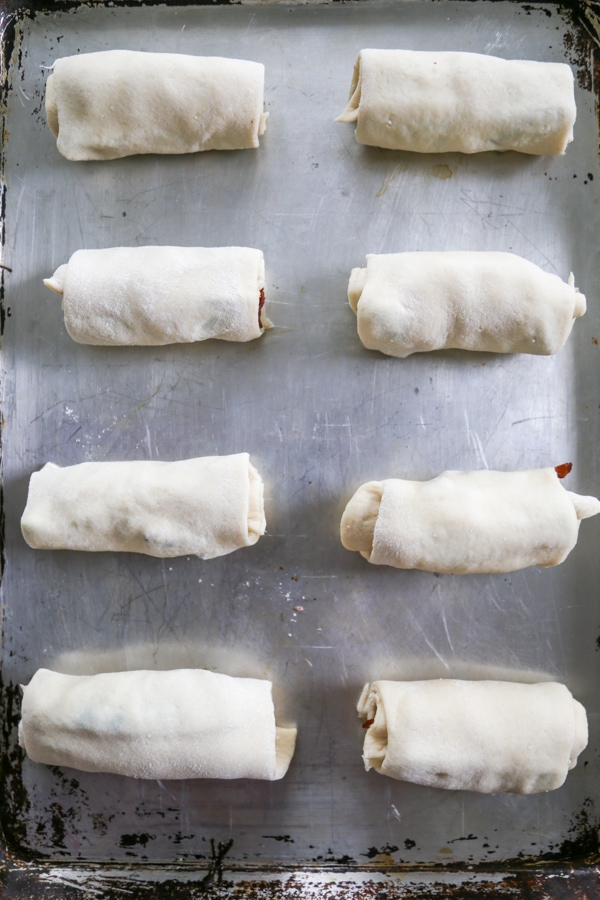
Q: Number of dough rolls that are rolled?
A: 8